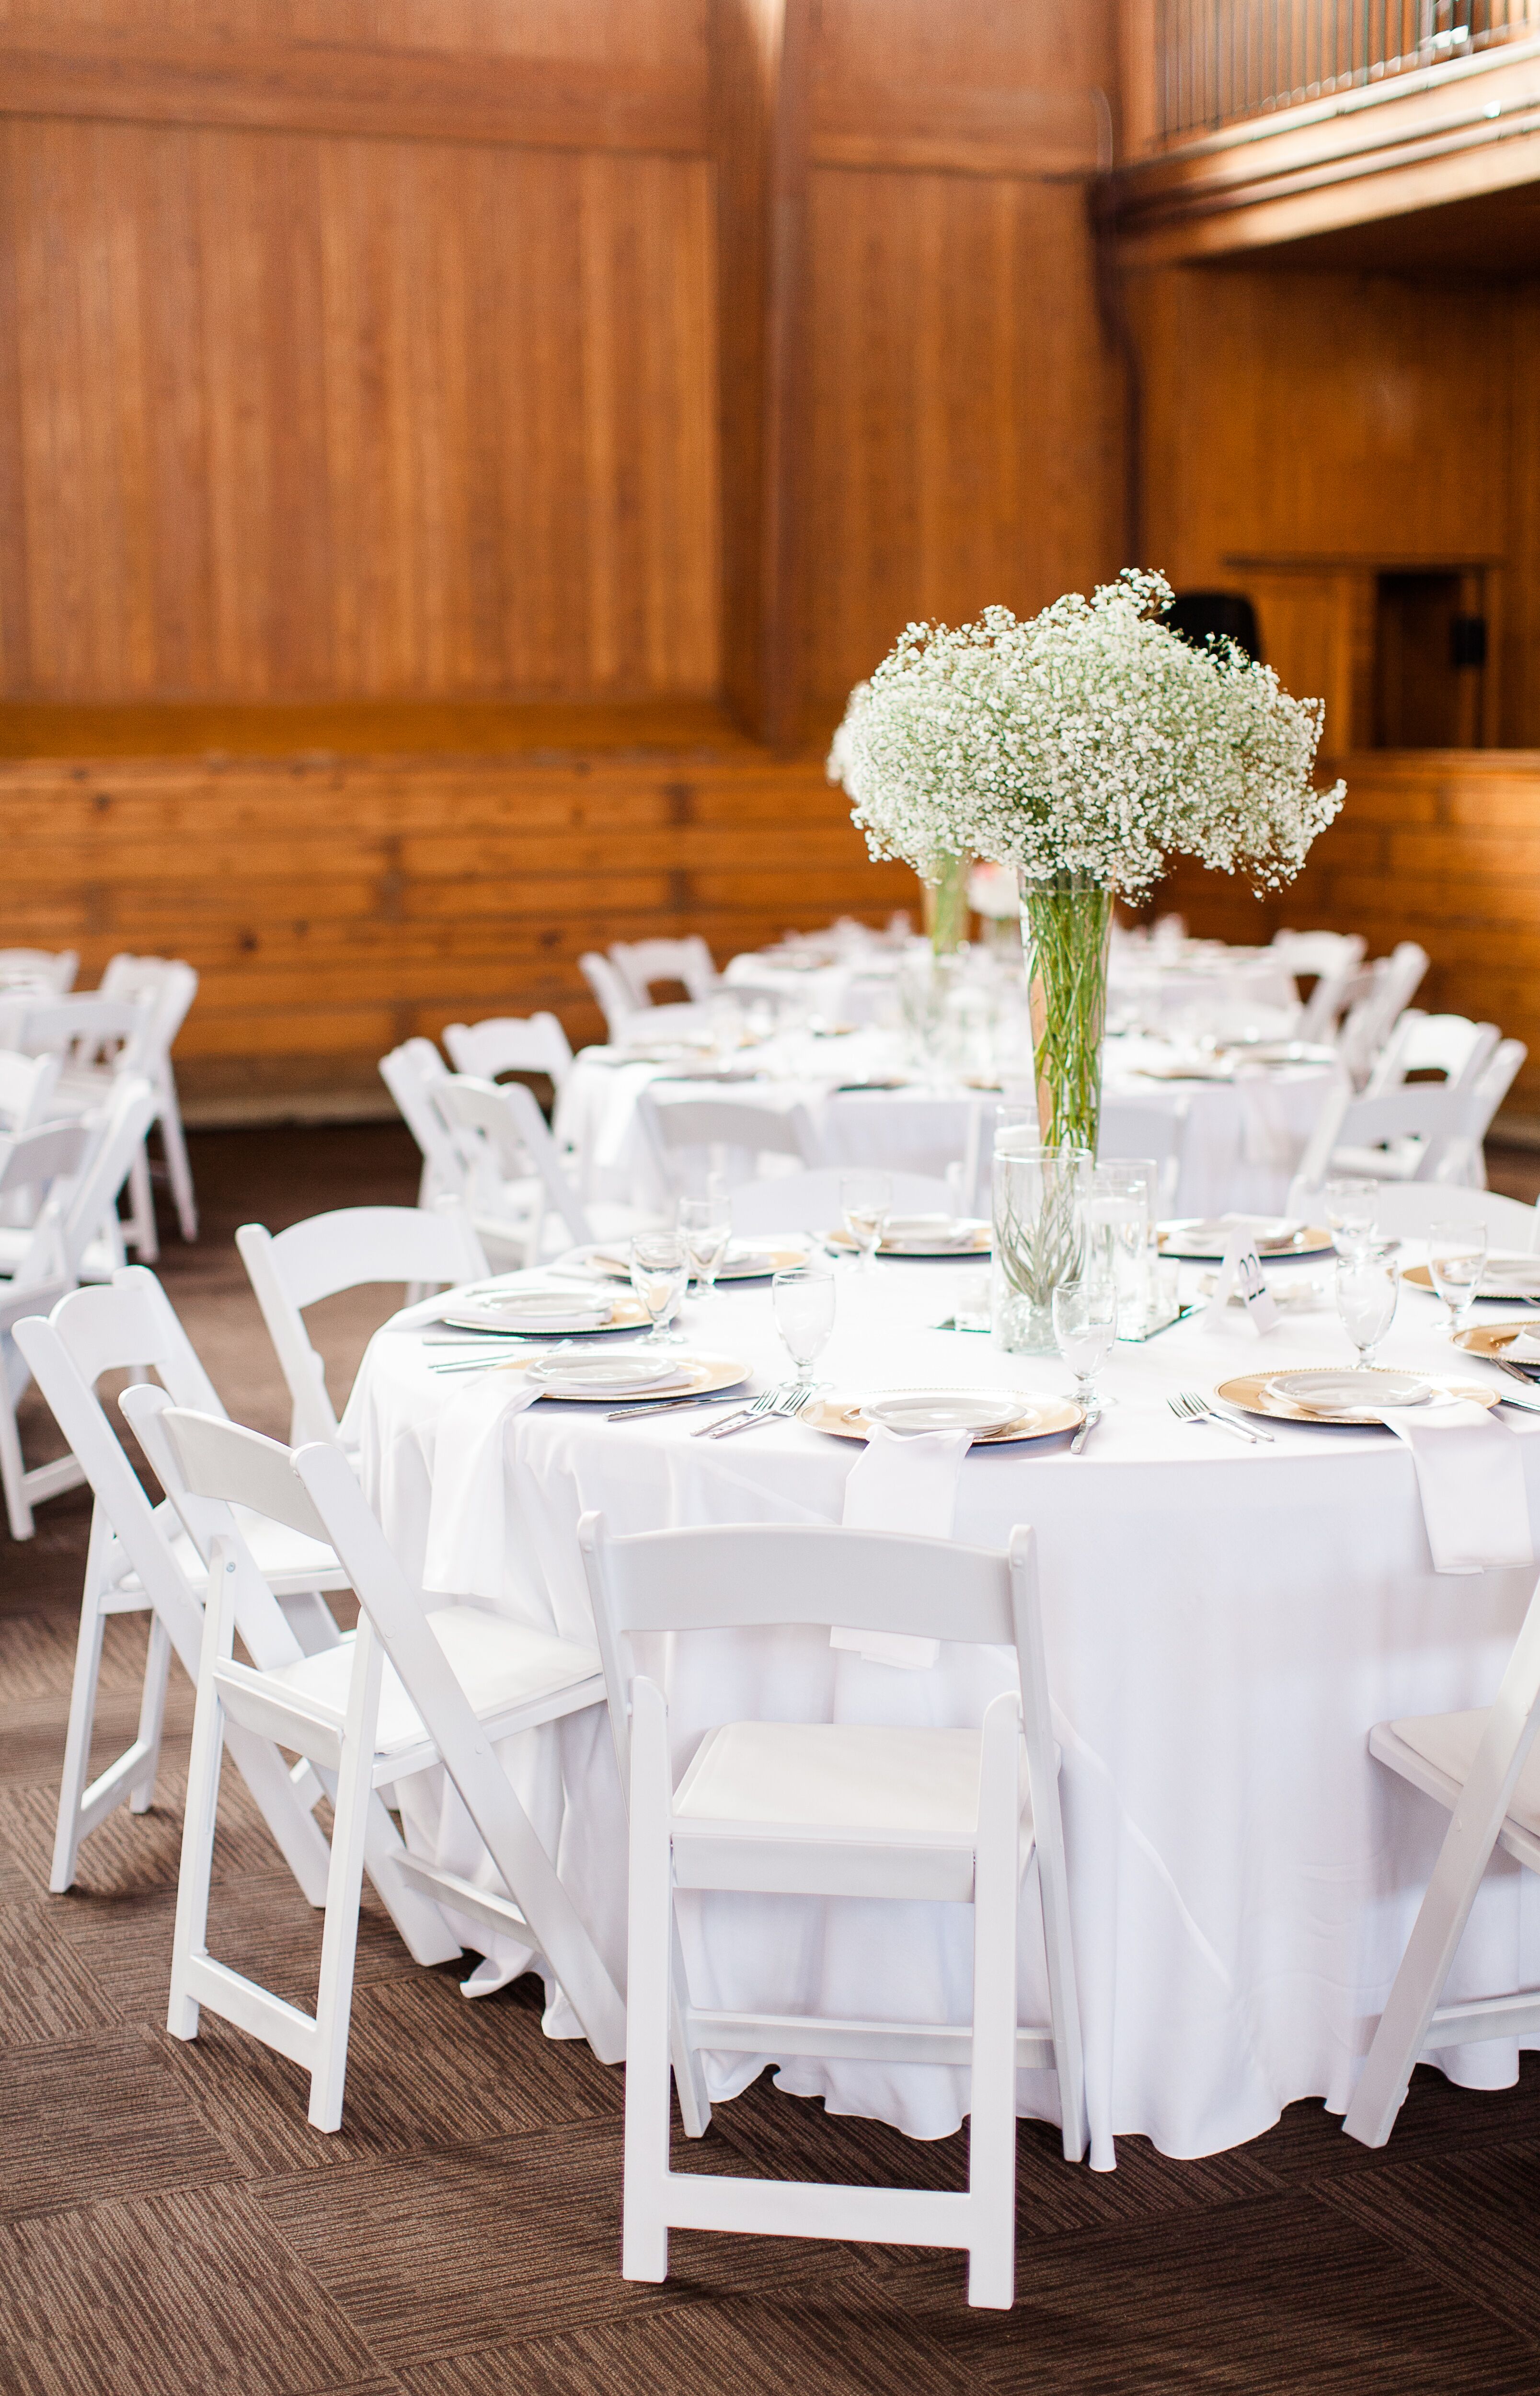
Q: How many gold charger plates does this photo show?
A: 9